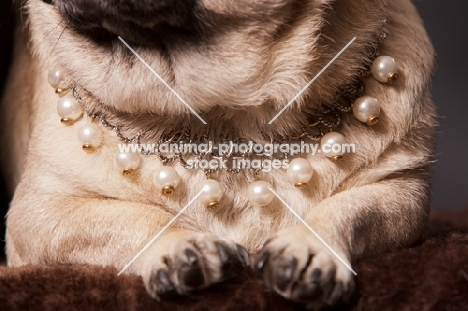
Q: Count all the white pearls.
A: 11